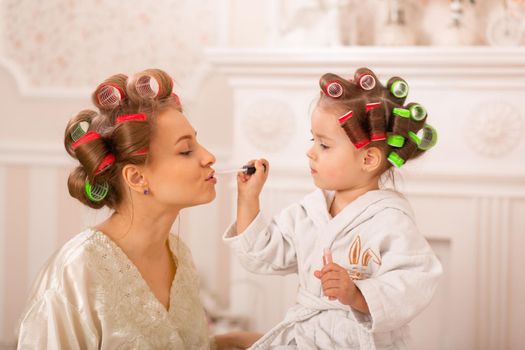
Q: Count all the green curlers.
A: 7